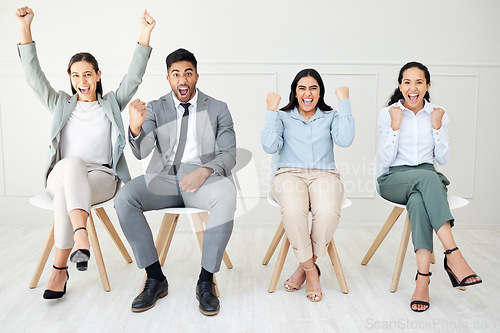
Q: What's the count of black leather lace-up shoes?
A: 2